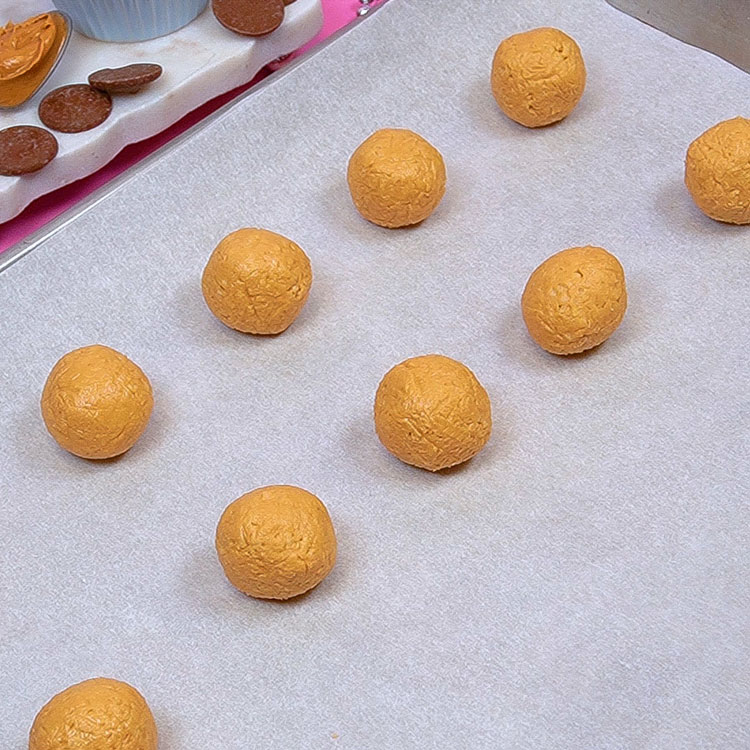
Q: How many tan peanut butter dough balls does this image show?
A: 9